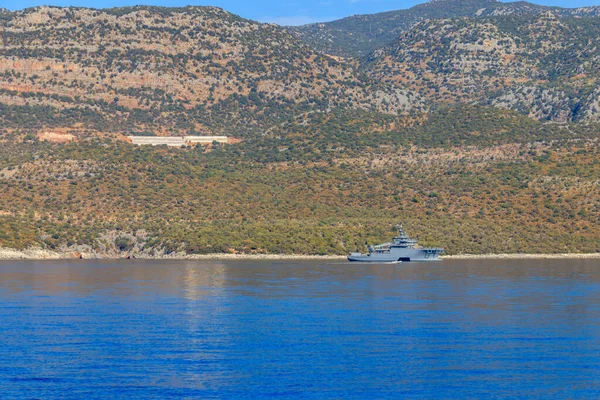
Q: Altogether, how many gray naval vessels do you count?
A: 1